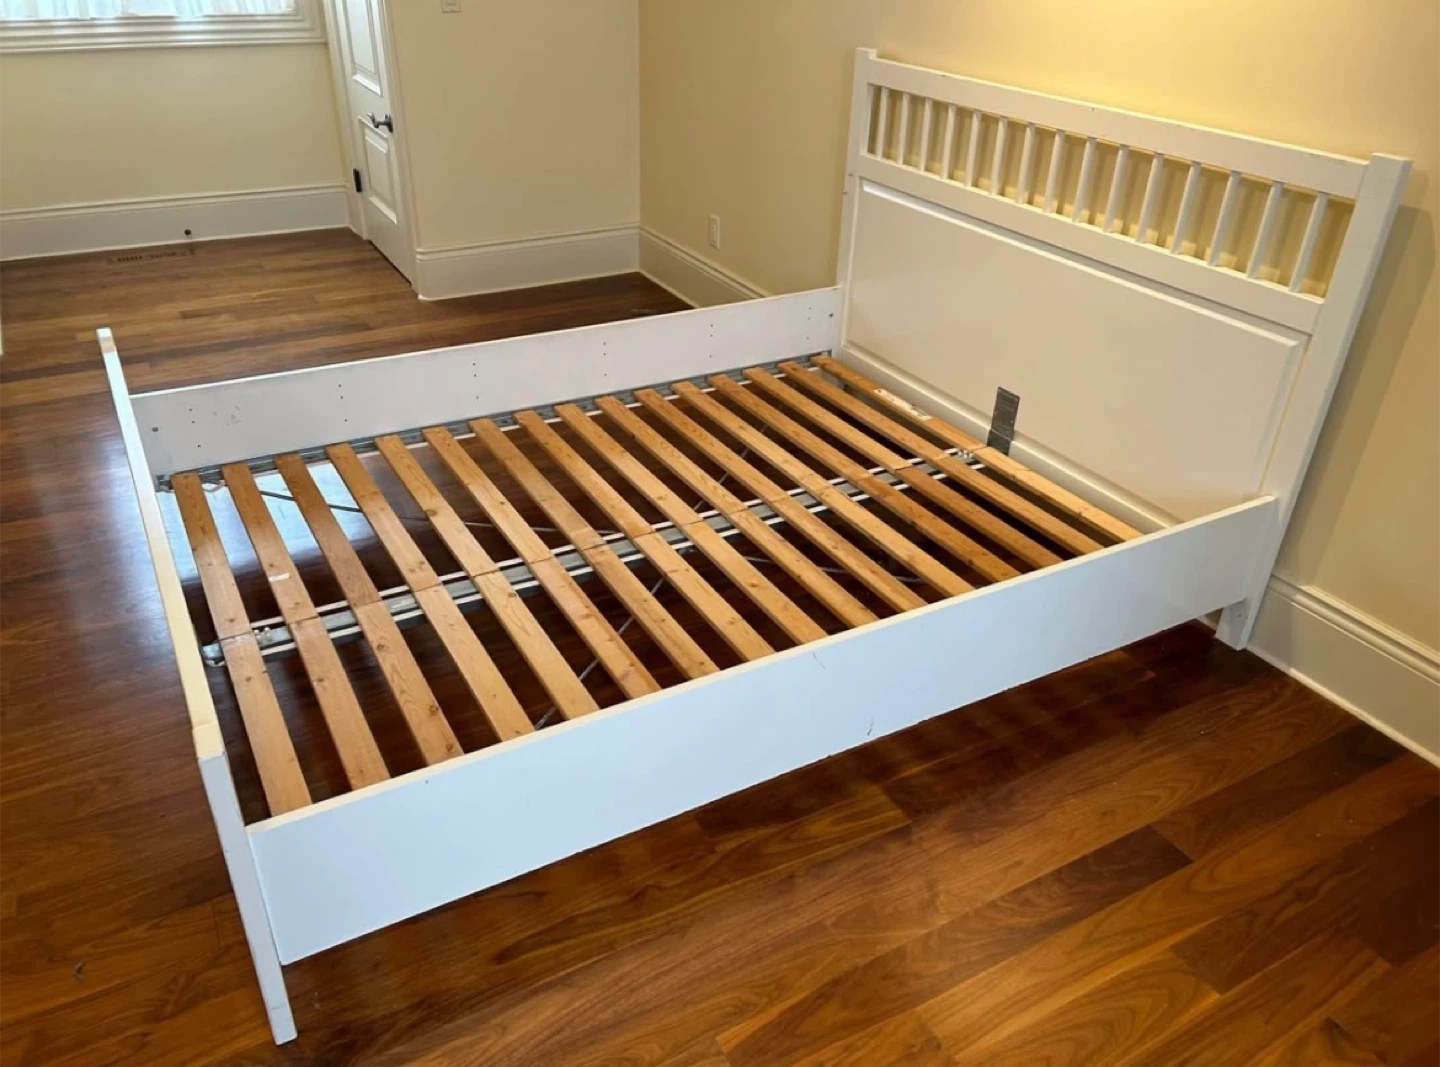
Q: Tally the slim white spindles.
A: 15